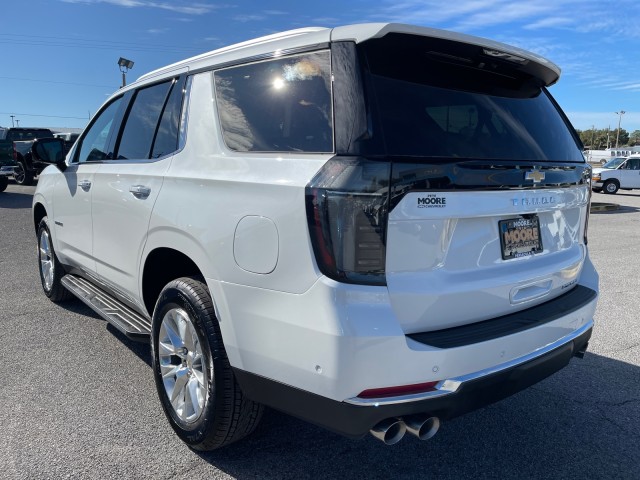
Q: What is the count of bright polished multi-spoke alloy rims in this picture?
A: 2